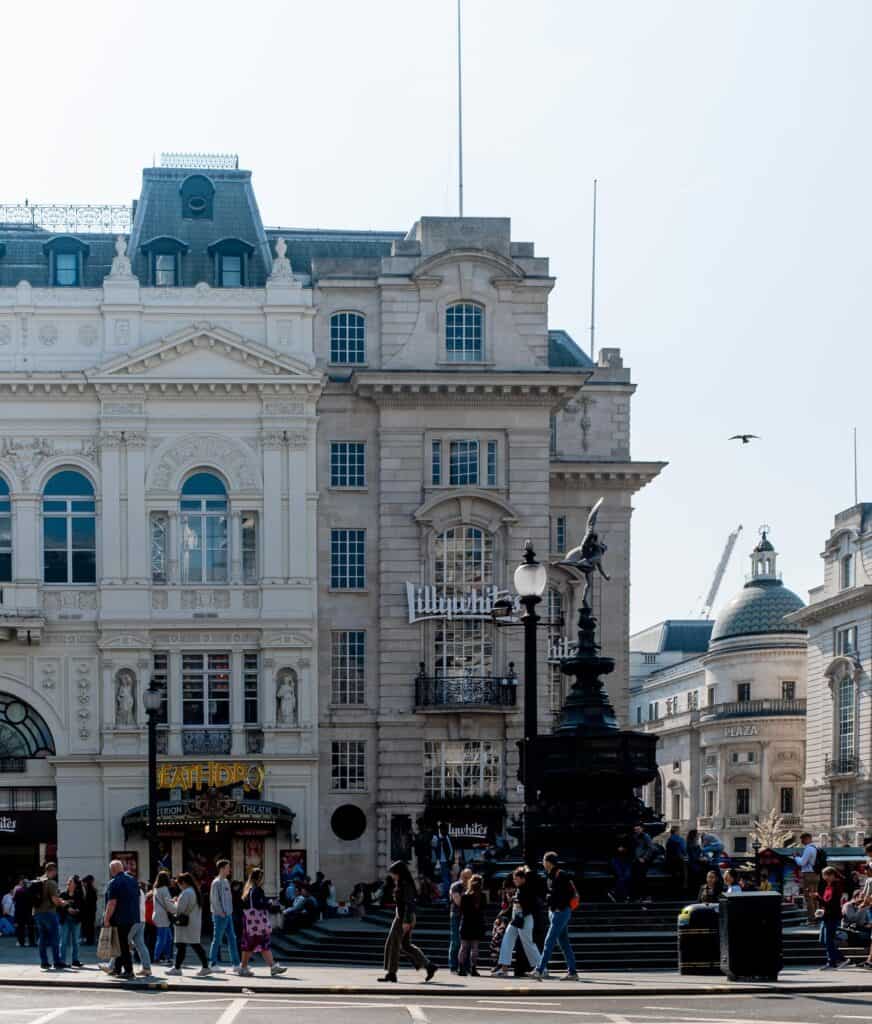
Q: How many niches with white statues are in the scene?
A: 2